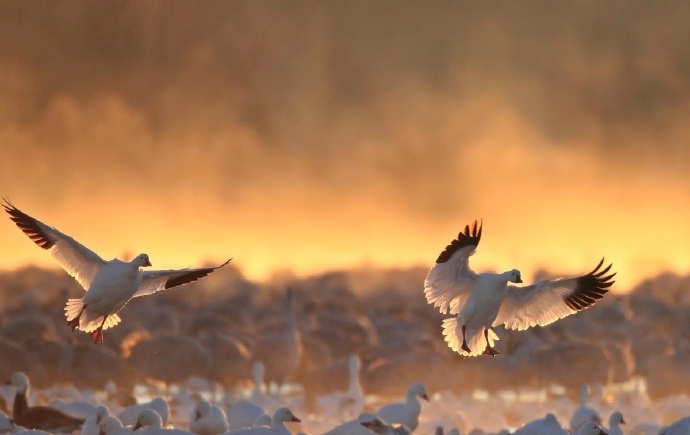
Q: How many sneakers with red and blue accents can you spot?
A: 0